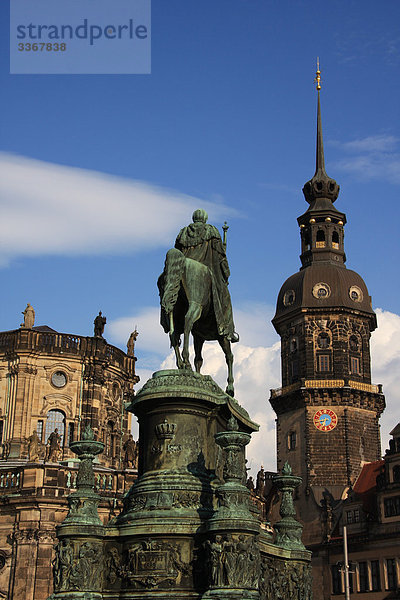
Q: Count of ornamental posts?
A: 3